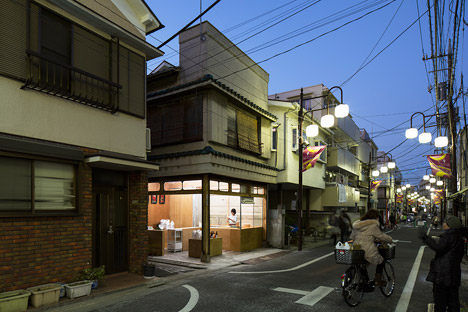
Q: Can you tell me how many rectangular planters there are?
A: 3